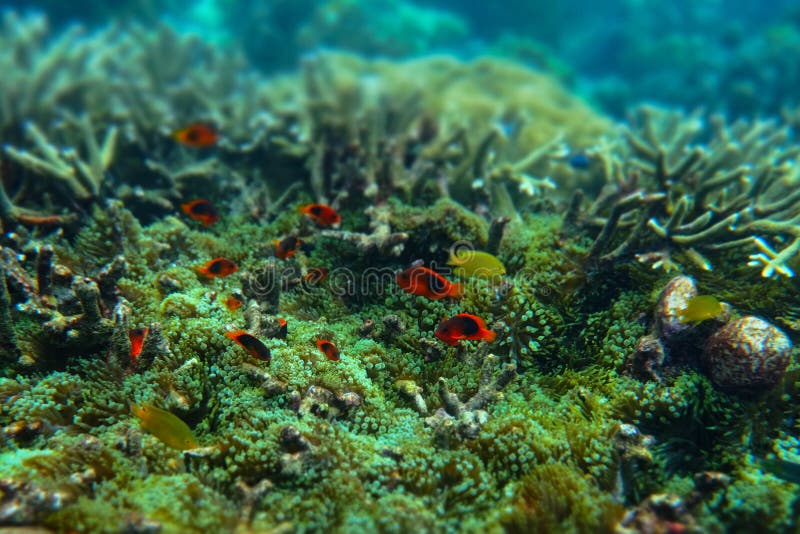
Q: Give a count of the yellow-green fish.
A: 3